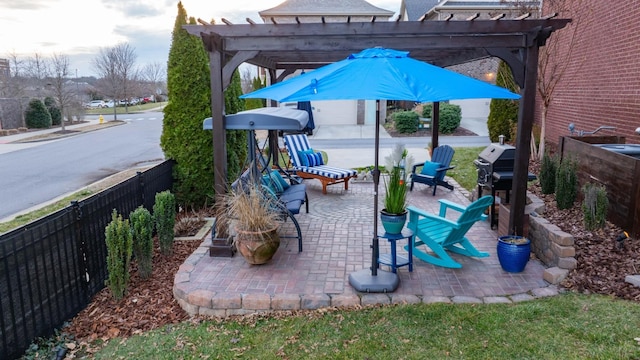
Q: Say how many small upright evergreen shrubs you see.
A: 6